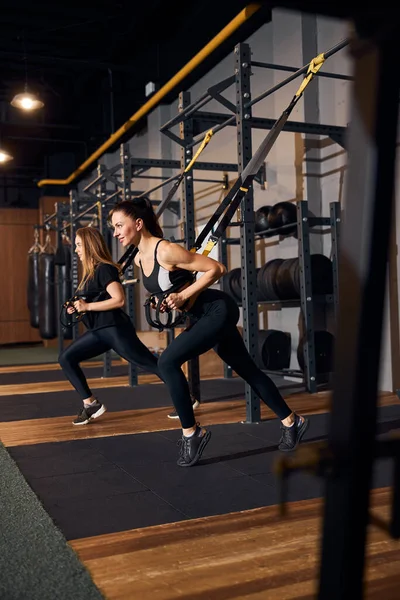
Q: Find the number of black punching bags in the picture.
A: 3